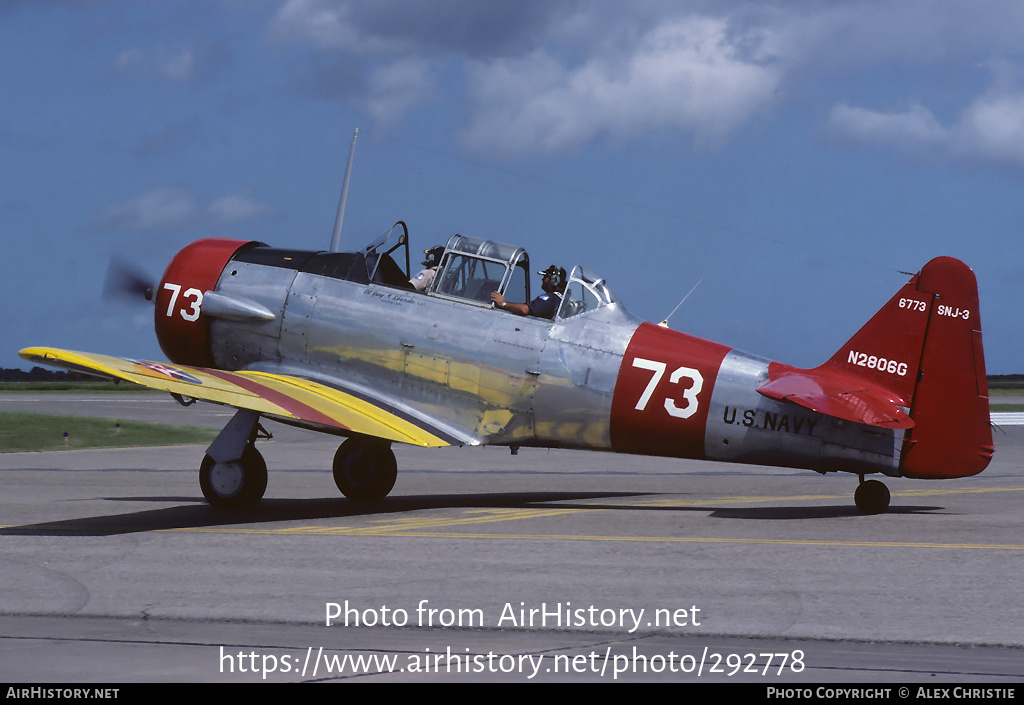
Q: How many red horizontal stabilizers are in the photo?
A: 1